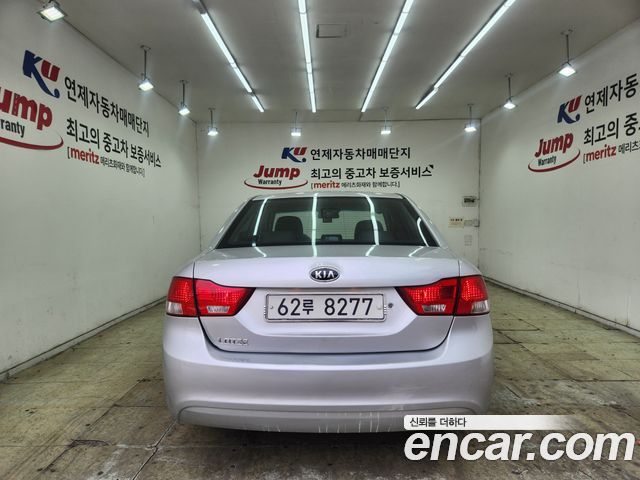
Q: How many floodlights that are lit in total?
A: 9